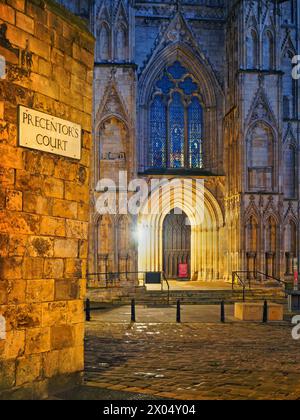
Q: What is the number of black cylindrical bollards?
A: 5